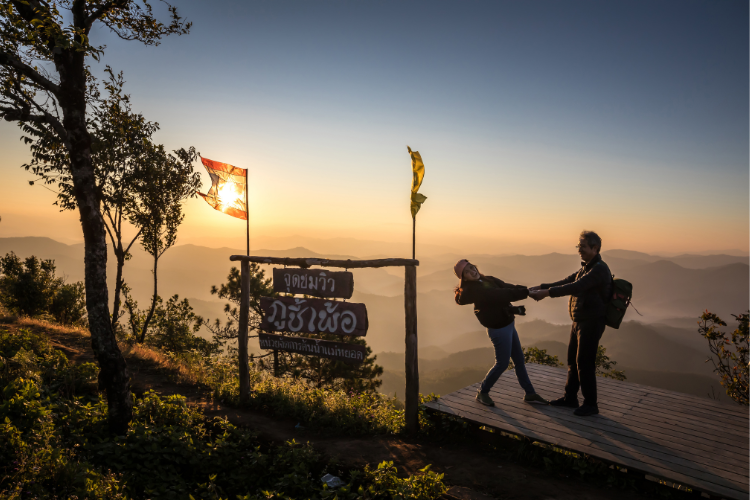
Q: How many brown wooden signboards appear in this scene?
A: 3